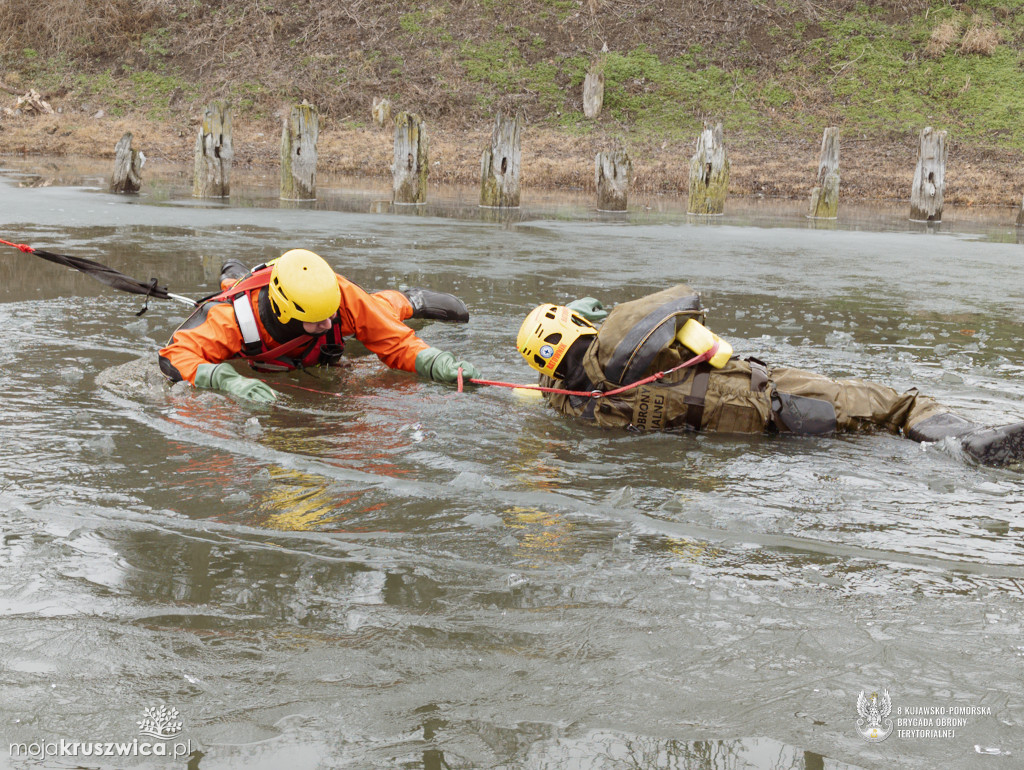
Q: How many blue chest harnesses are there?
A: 0